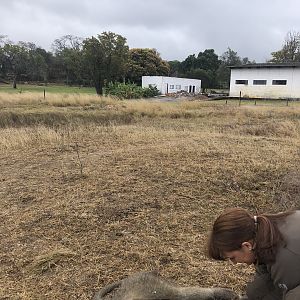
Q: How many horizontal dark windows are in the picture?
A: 3